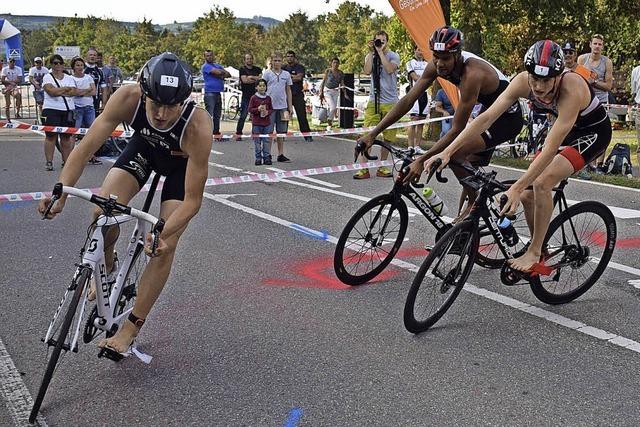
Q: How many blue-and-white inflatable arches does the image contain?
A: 1